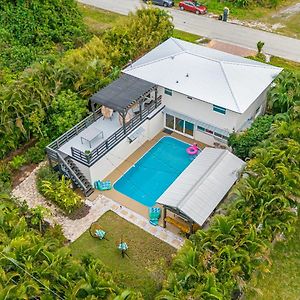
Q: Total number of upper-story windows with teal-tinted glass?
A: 2